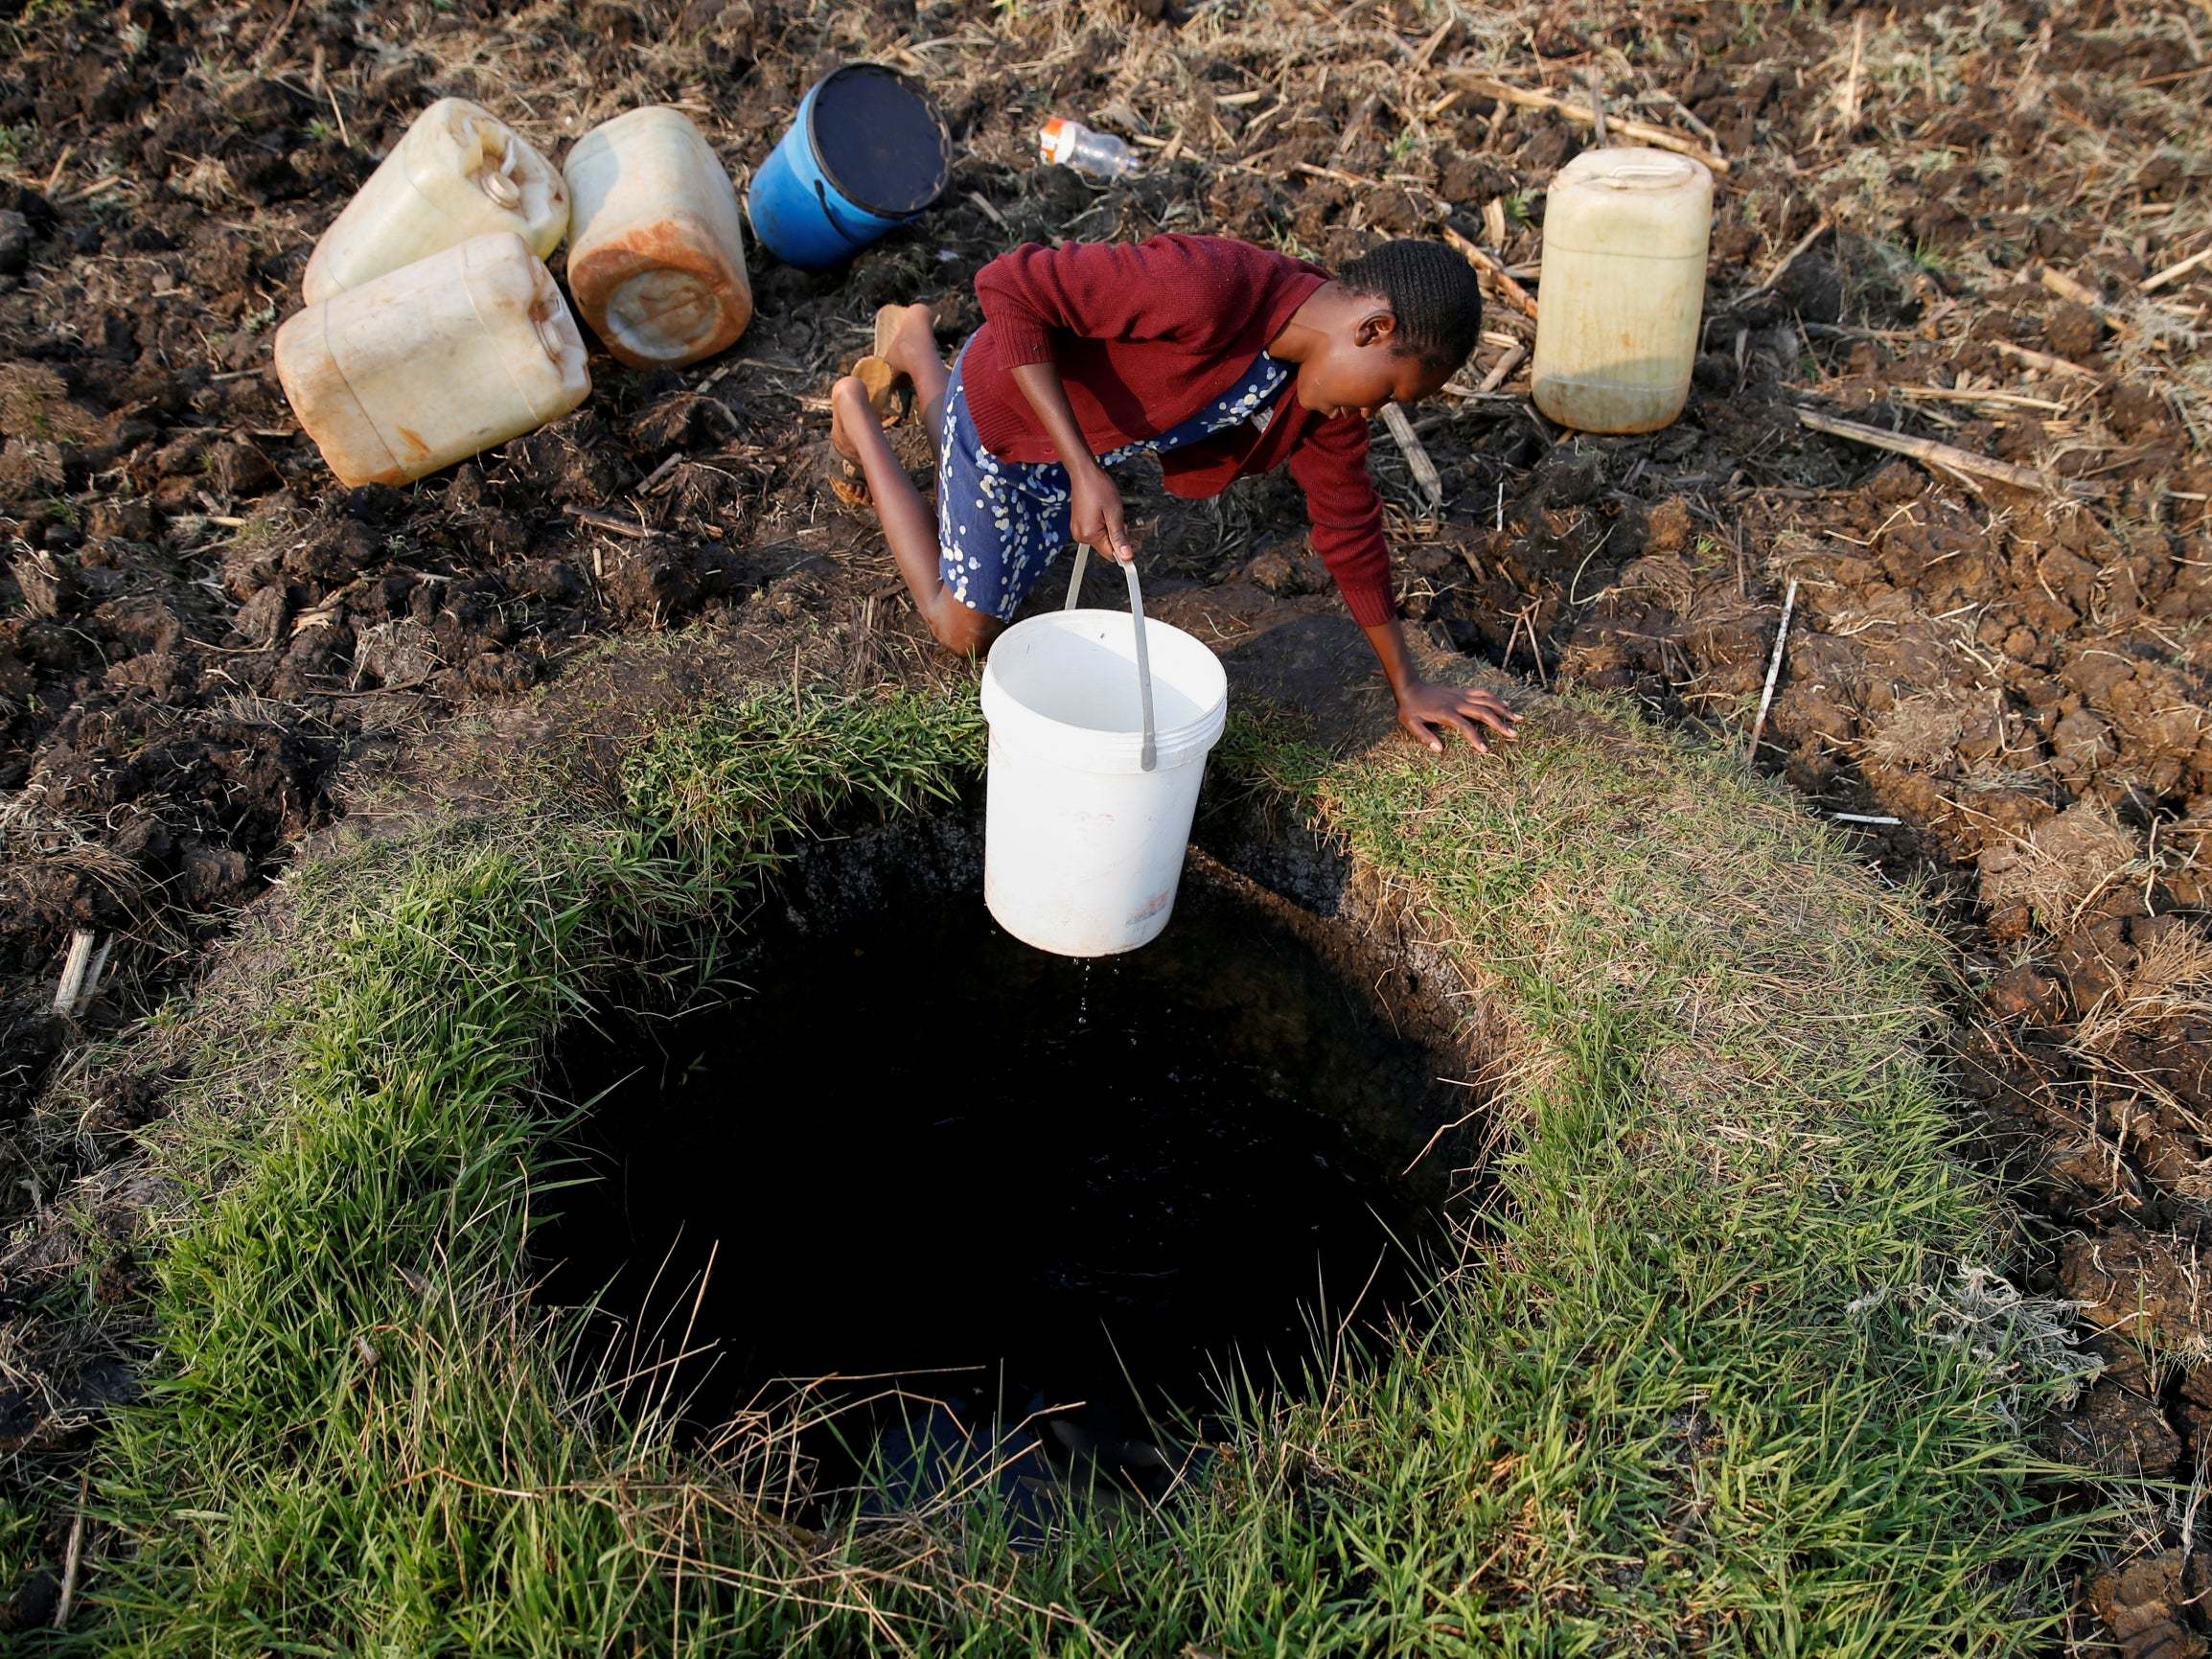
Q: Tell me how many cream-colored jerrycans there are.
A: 4